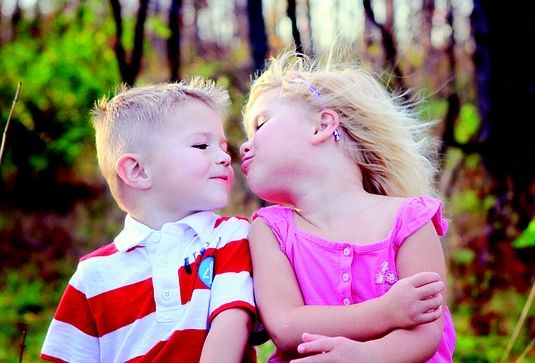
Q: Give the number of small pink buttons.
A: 3